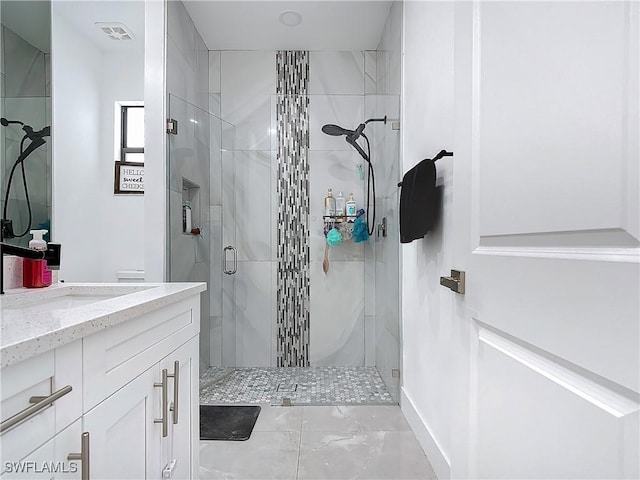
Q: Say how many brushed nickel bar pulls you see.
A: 4